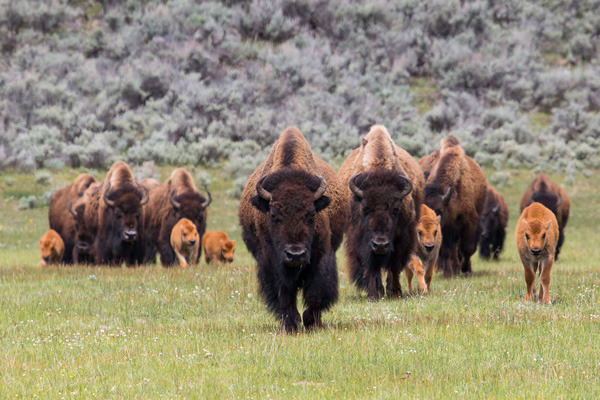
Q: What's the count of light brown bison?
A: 5